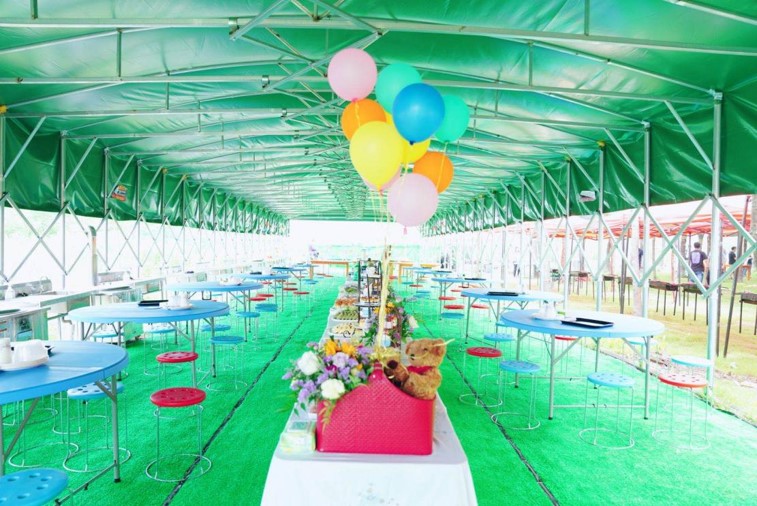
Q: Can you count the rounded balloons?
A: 10